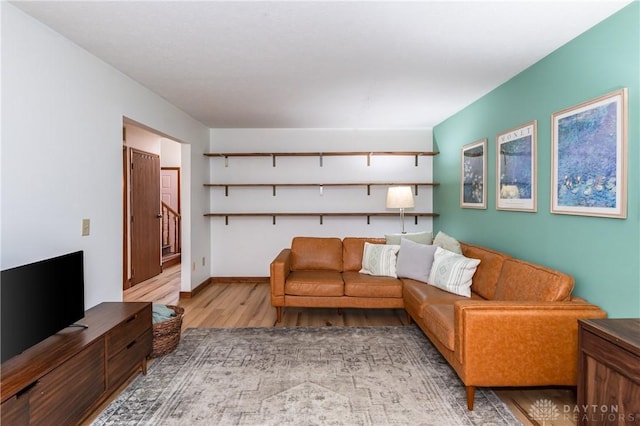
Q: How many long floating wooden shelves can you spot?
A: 3